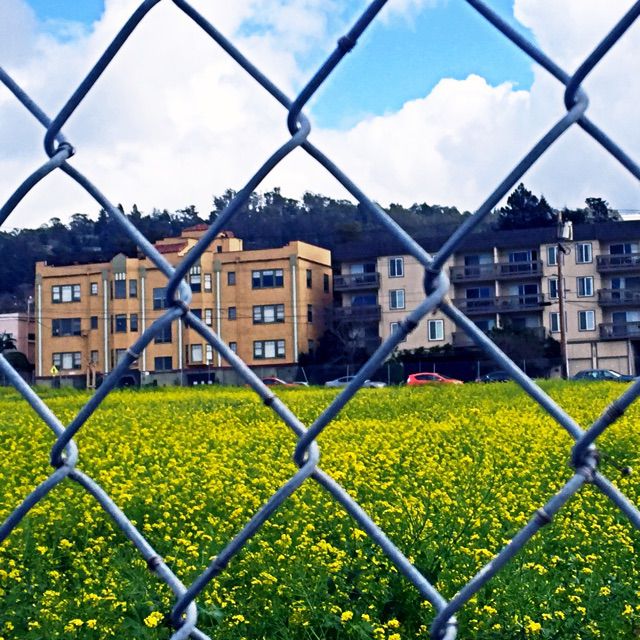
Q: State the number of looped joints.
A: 10